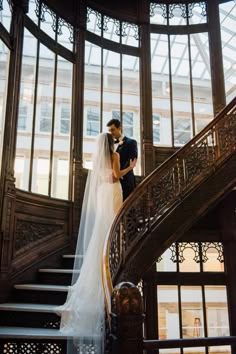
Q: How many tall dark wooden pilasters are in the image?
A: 4